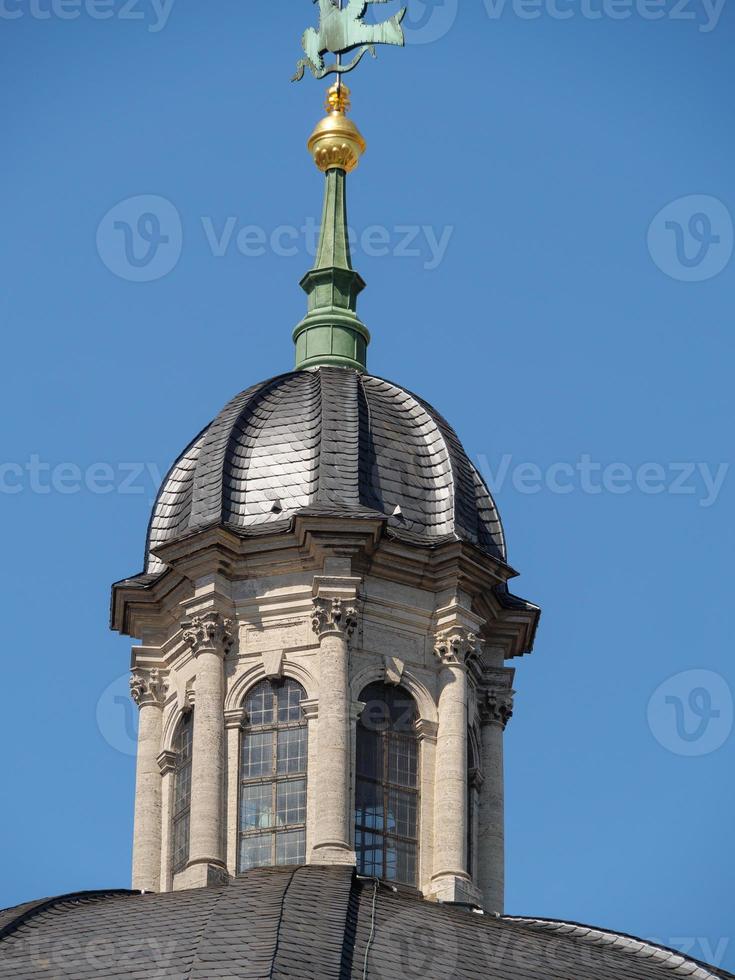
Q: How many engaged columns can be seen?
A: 5